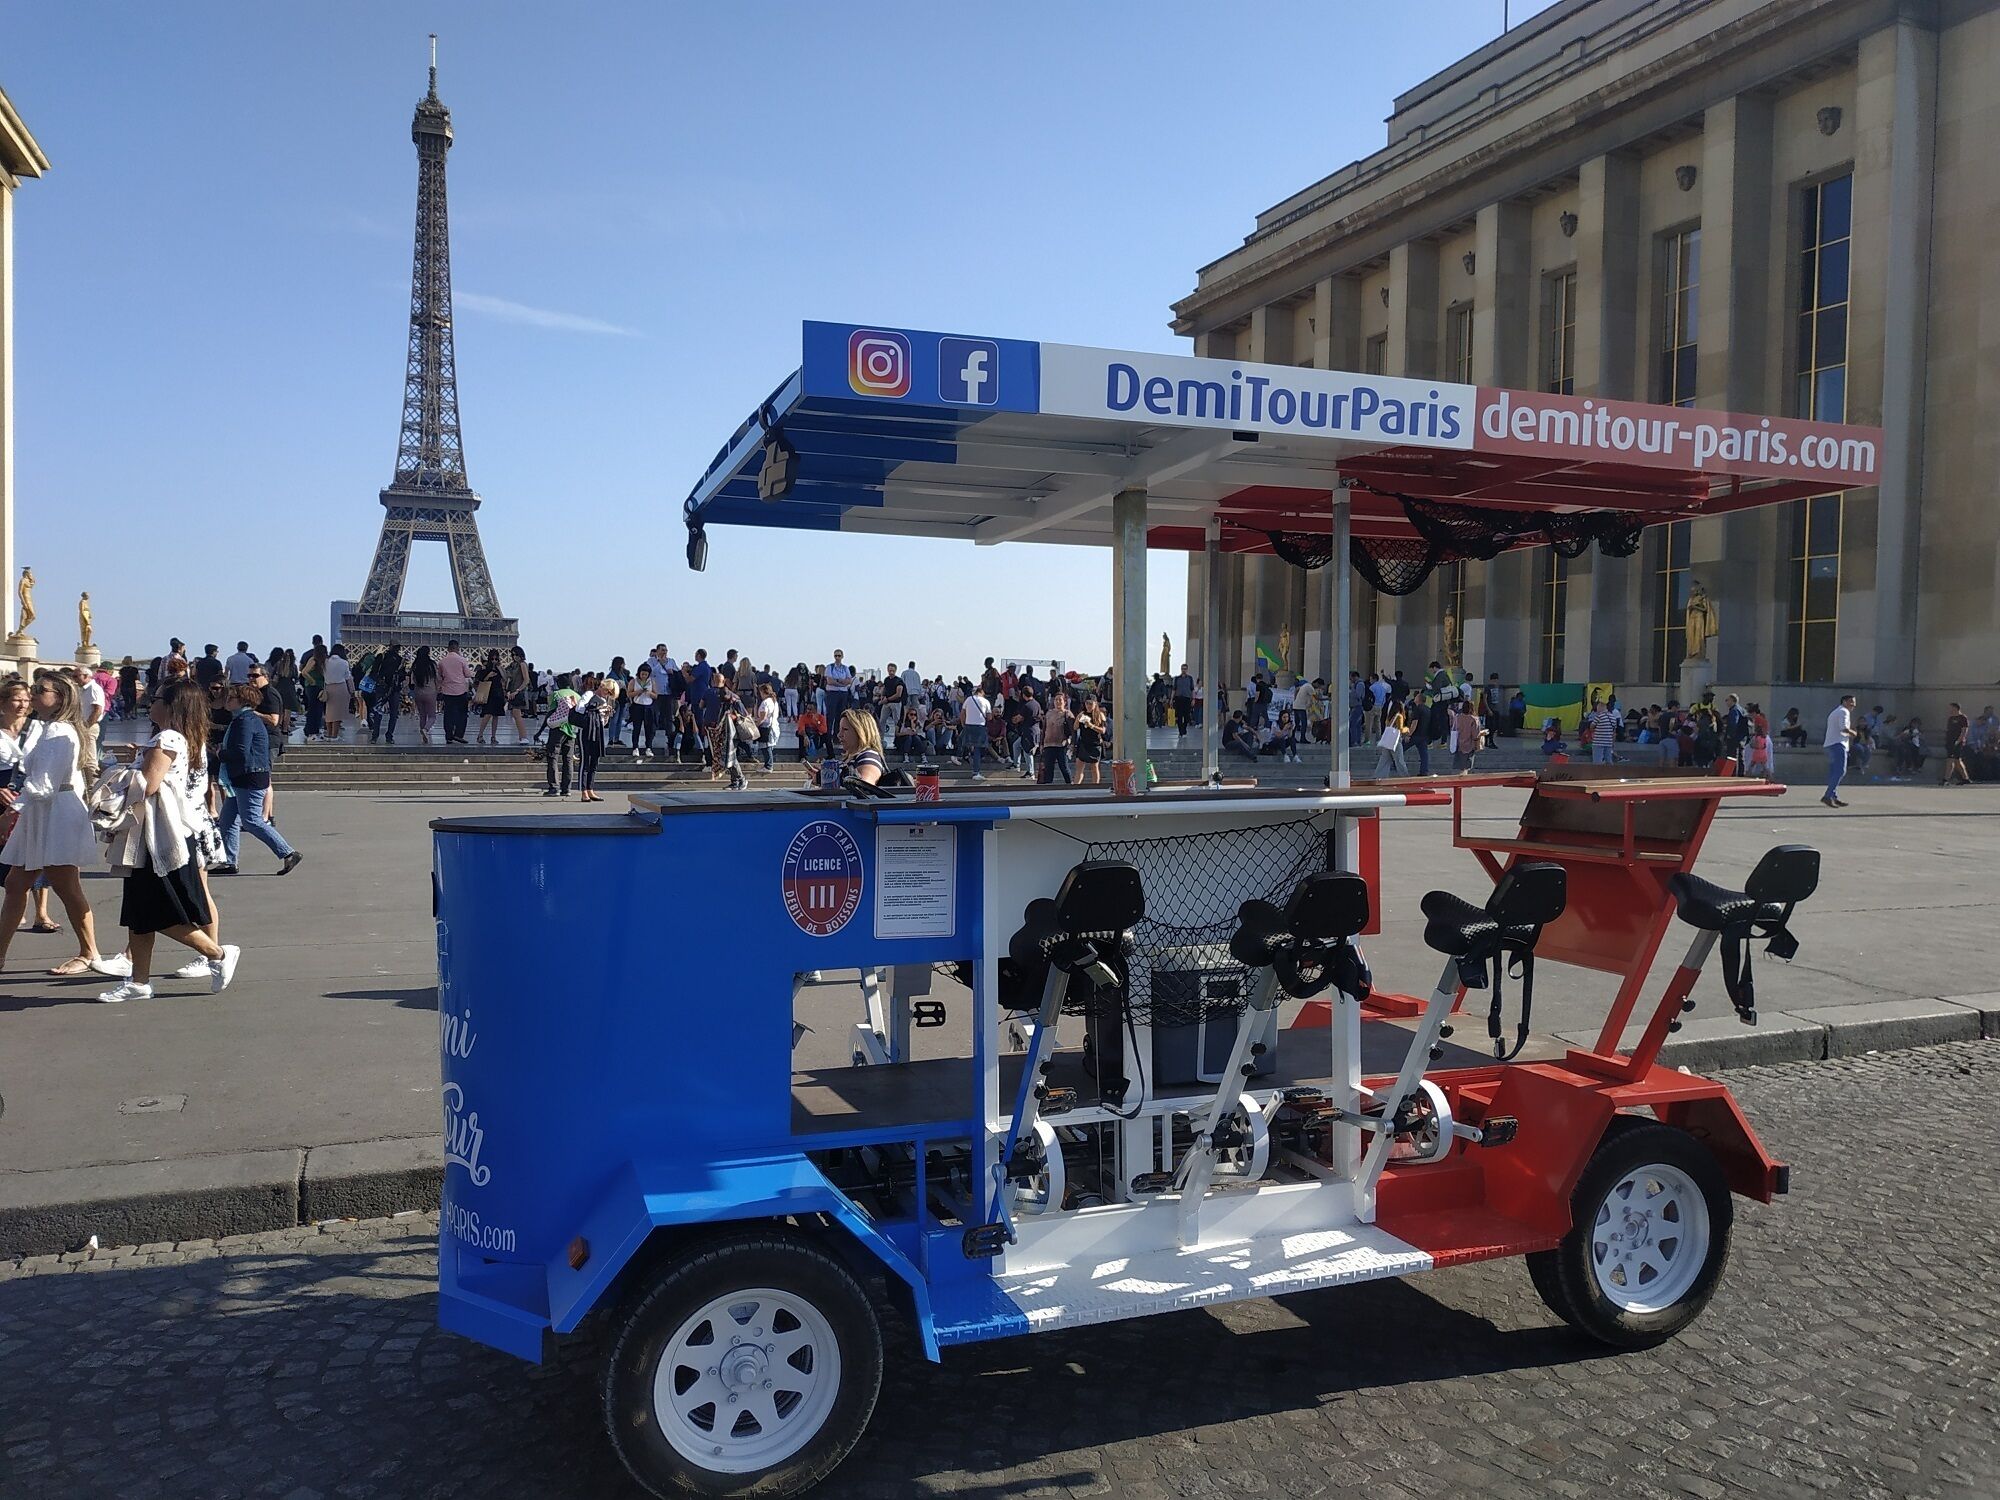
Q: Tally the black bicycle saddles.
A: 4